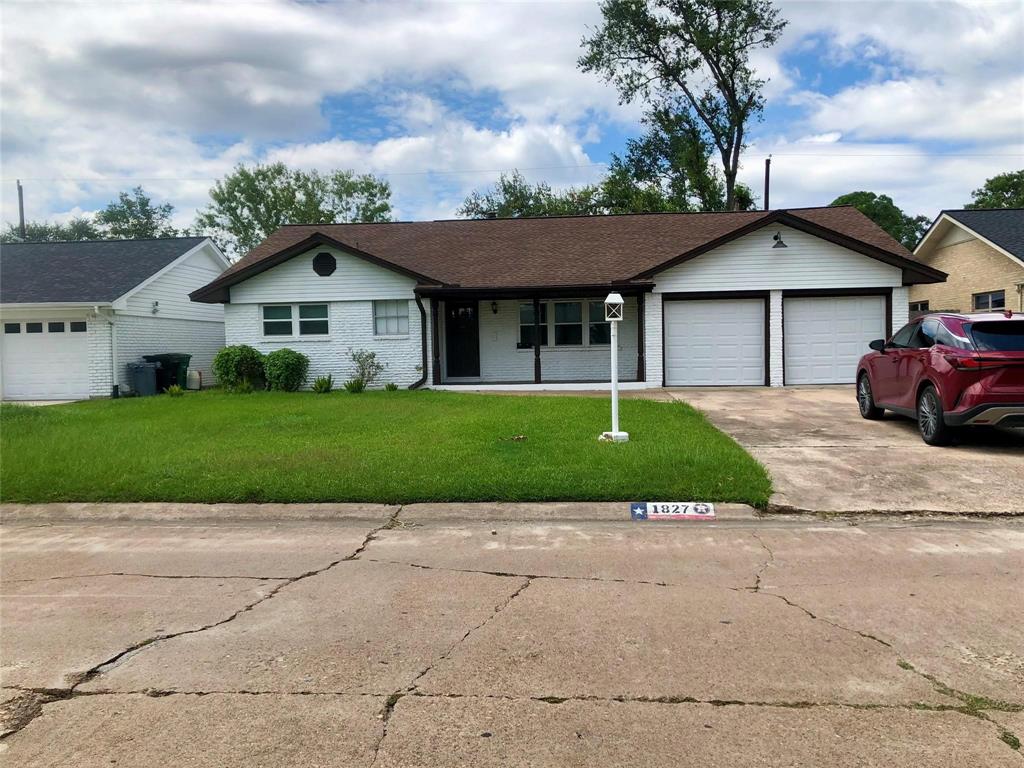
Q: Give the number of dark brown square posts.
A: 3